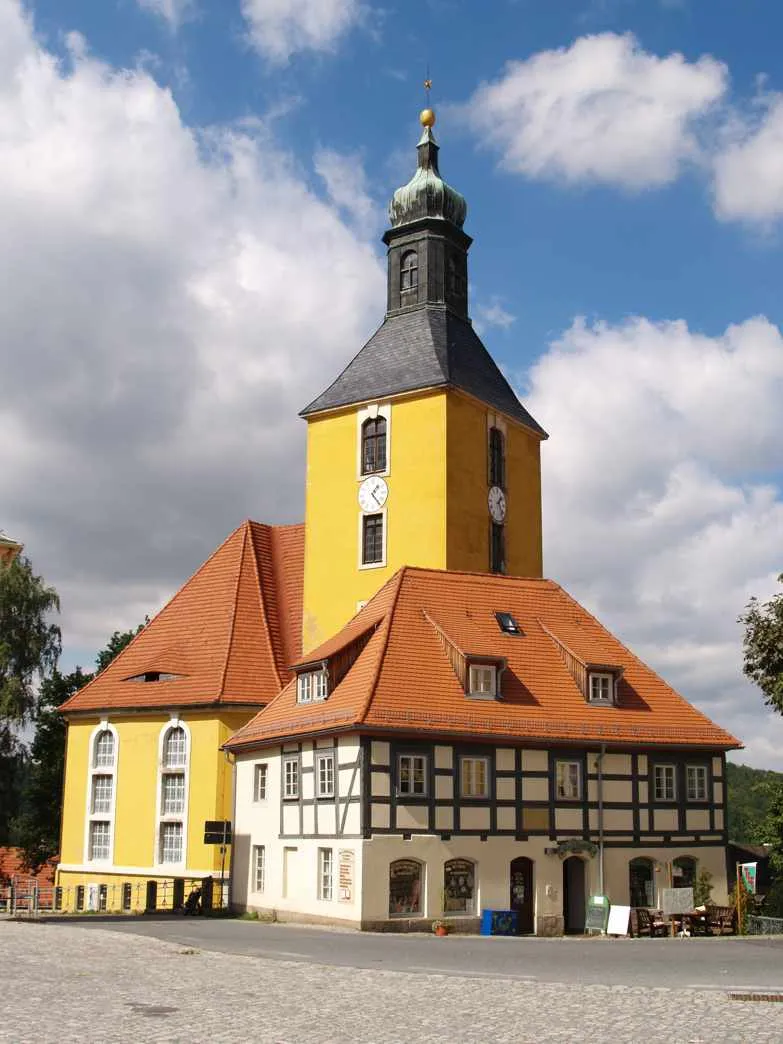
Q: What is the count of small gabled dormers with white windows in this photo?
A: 3